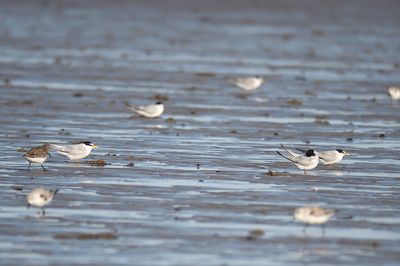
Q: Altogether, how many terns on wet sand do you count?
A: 5